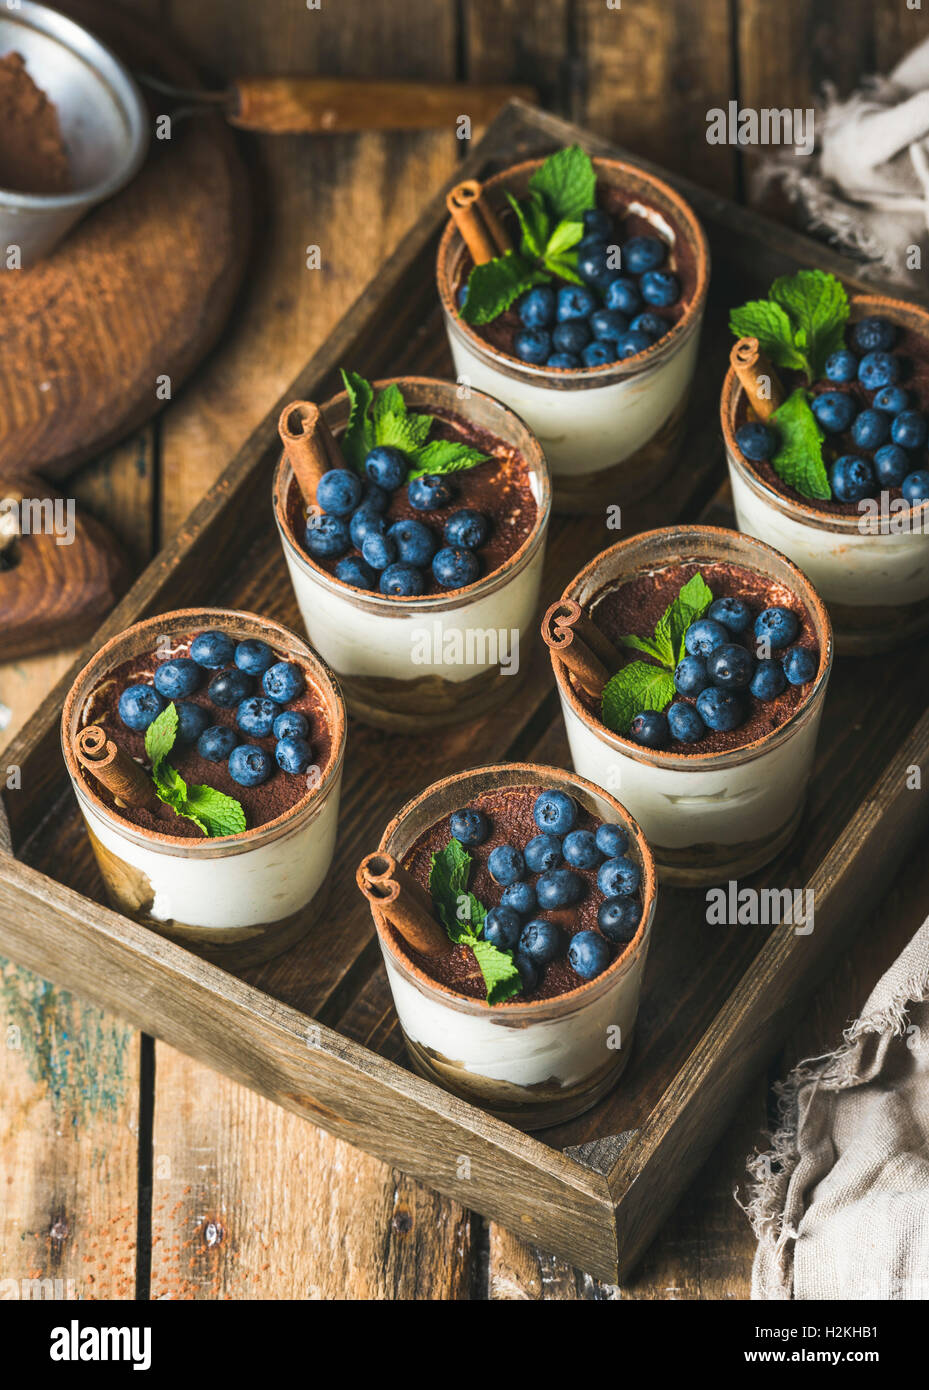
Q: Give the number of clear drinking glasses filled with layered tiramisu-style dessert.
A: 6